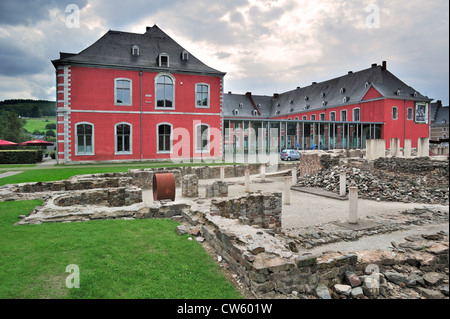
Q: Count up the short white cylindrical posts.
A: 7